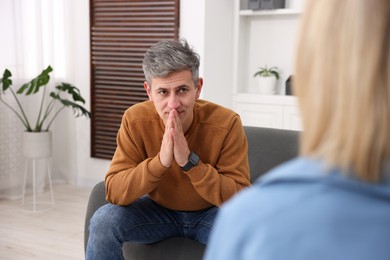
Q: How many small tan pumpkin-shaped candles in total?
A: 0